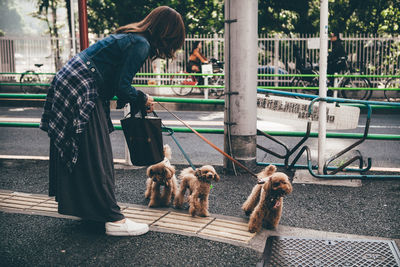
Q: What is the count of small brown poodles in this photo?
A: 3